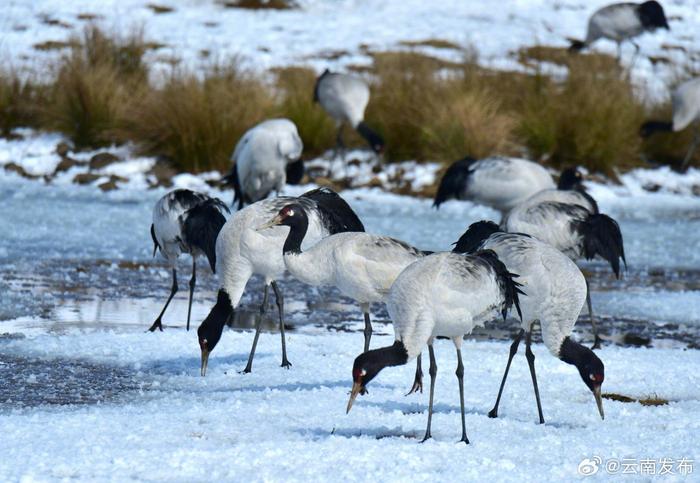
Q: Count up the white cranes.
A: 11